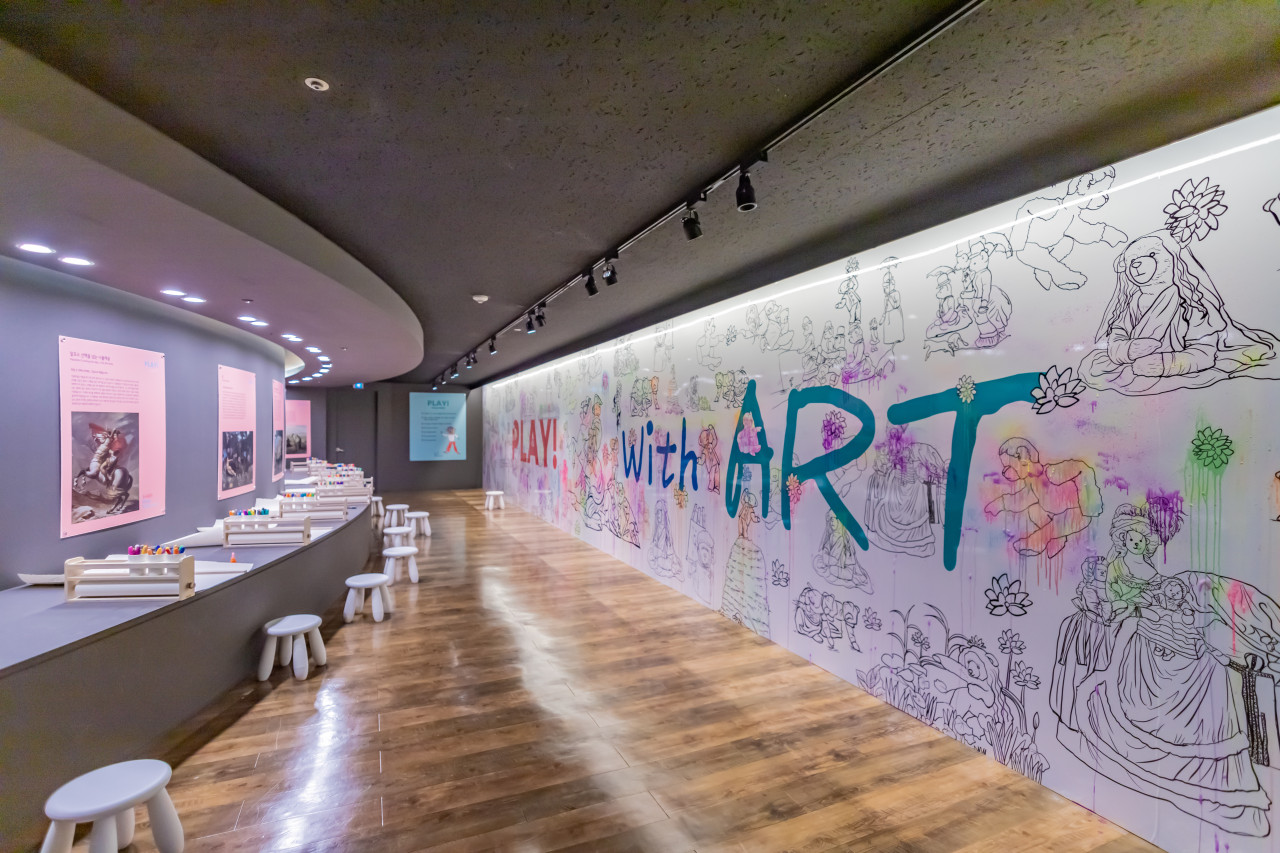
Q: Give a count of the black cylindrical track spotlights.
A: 13